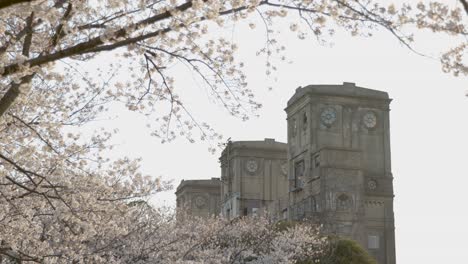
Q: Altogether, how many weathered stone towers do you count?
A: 3